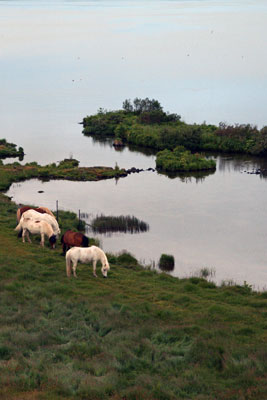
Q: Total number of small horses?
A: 5